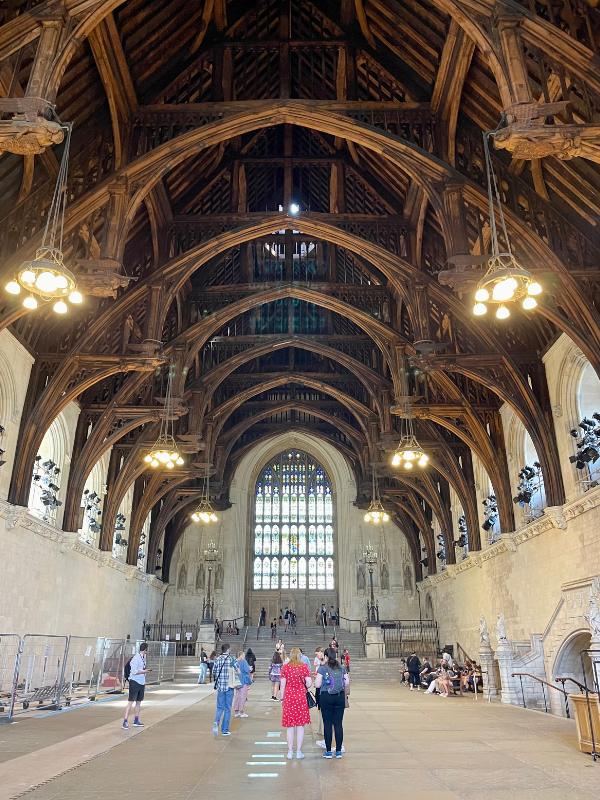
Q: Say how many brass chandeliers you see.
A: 6